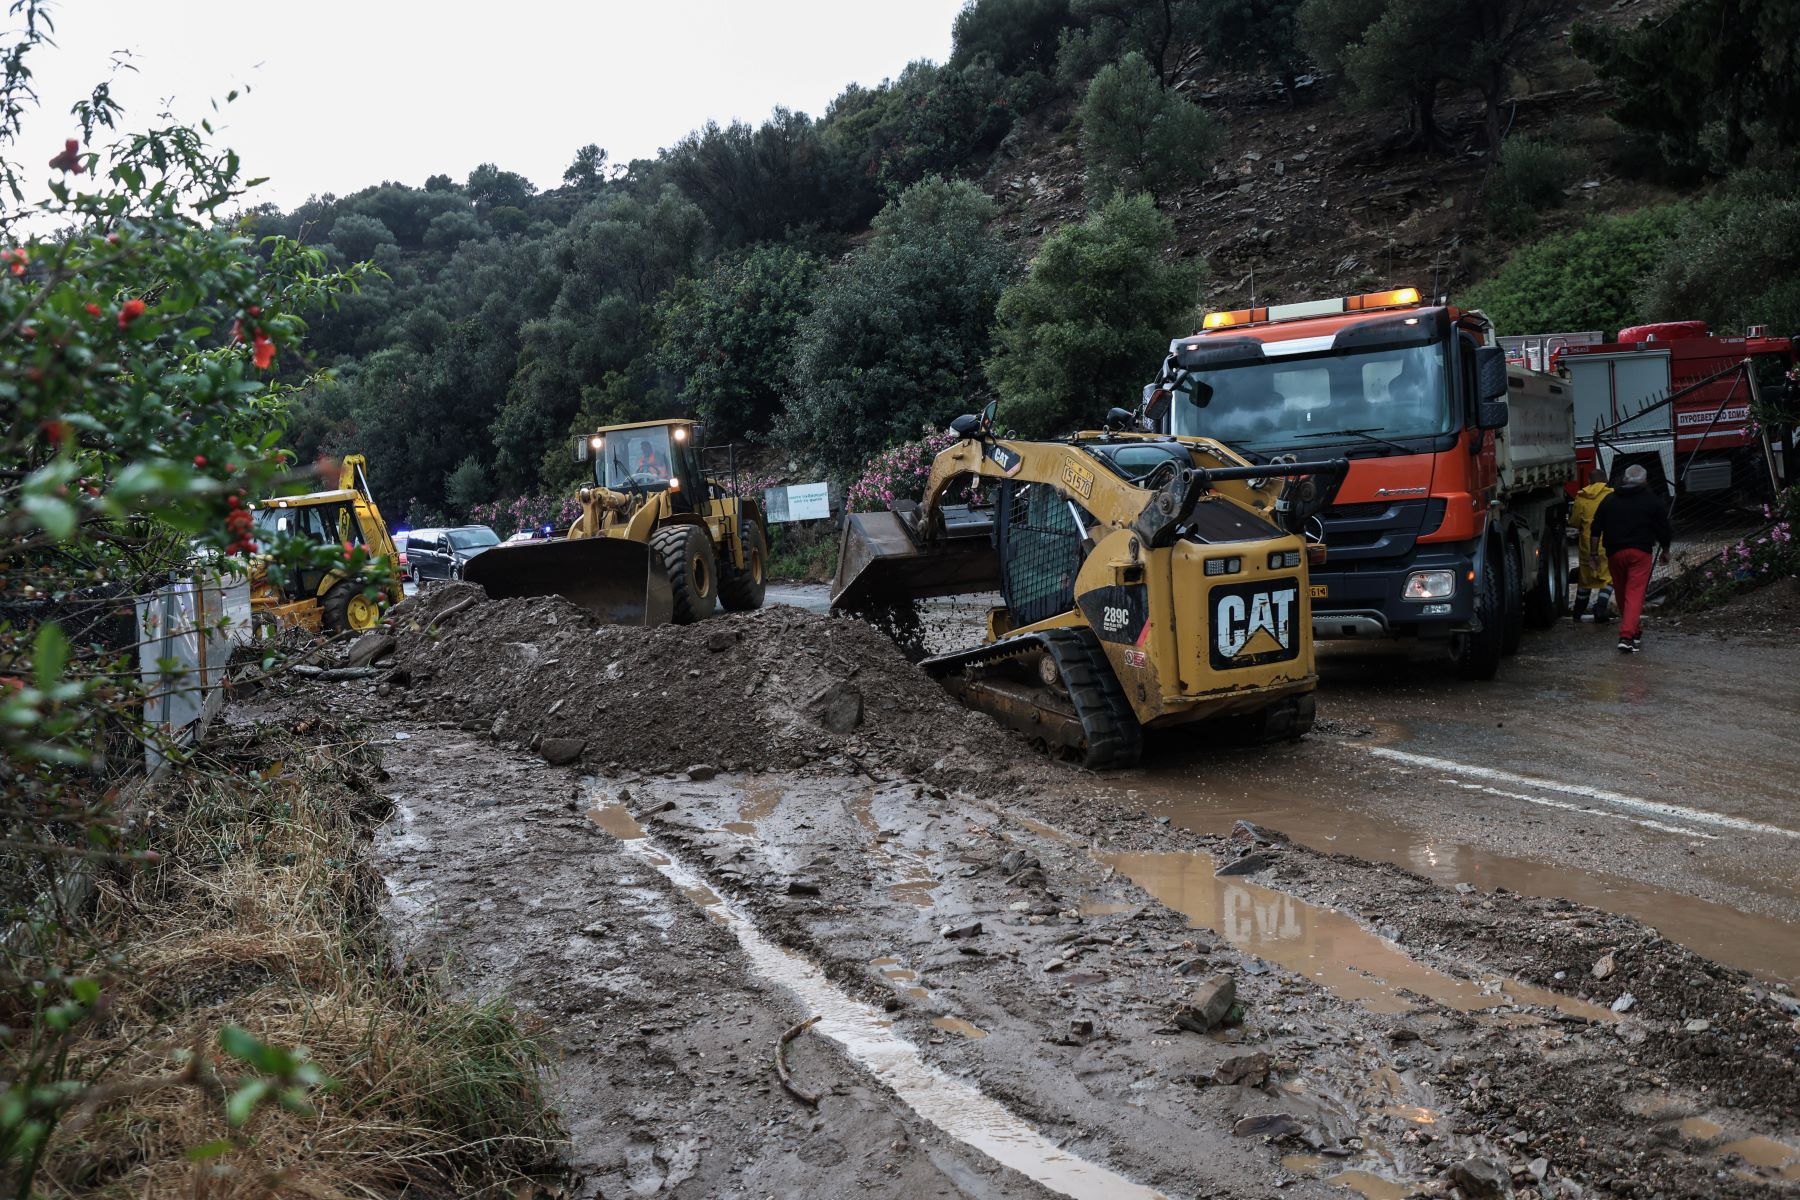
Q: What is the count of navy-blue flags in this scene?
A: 0